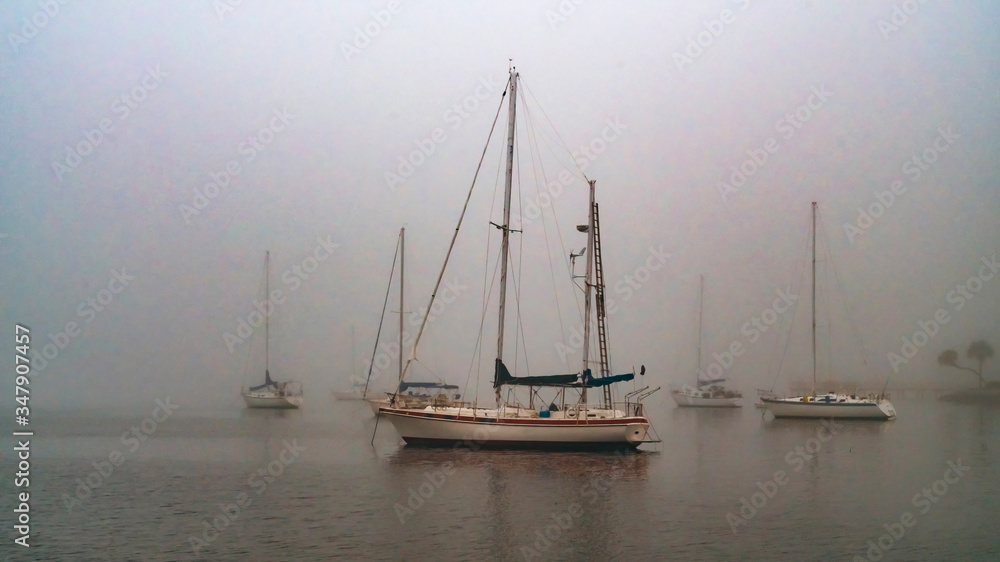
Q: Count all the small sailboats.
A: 5